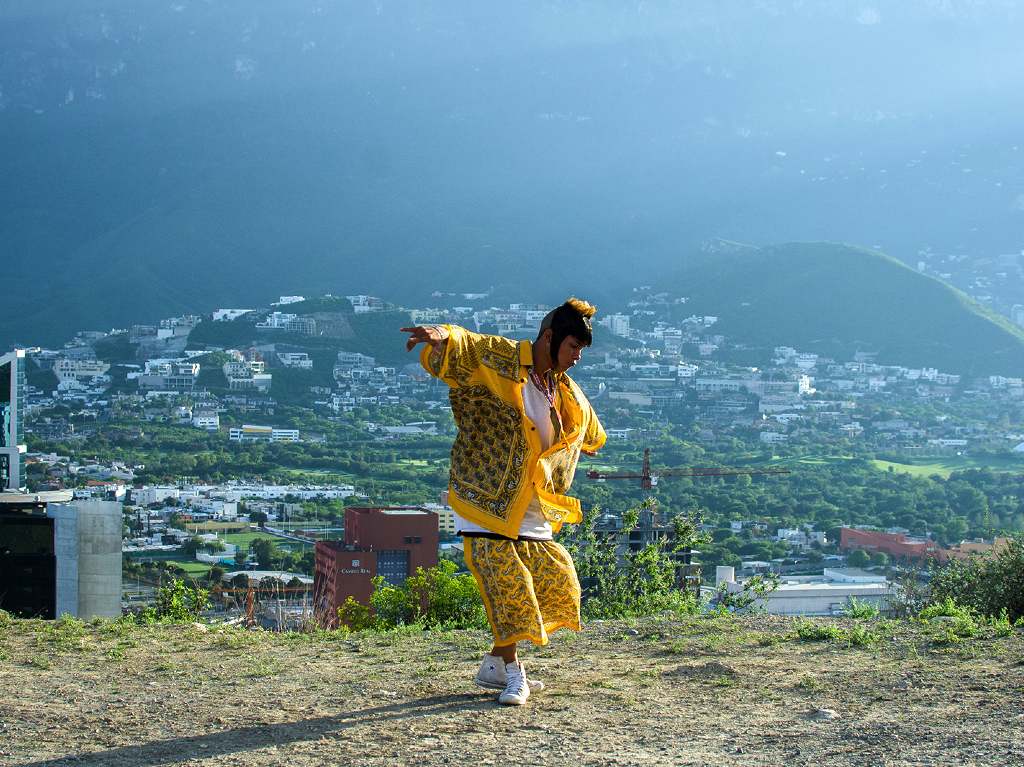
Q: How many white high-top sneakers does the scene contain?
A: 2